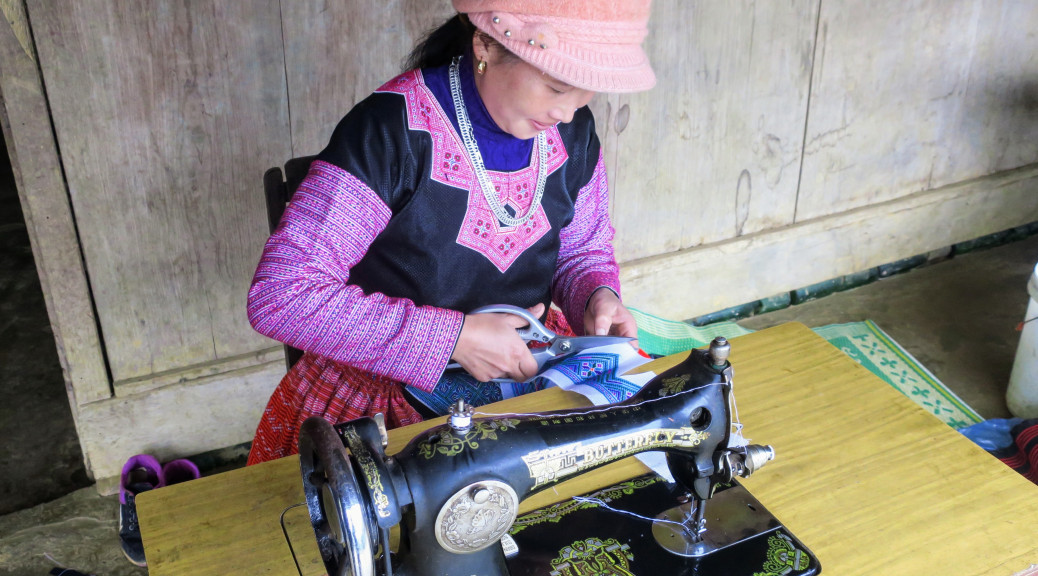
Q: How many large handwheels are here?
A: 1